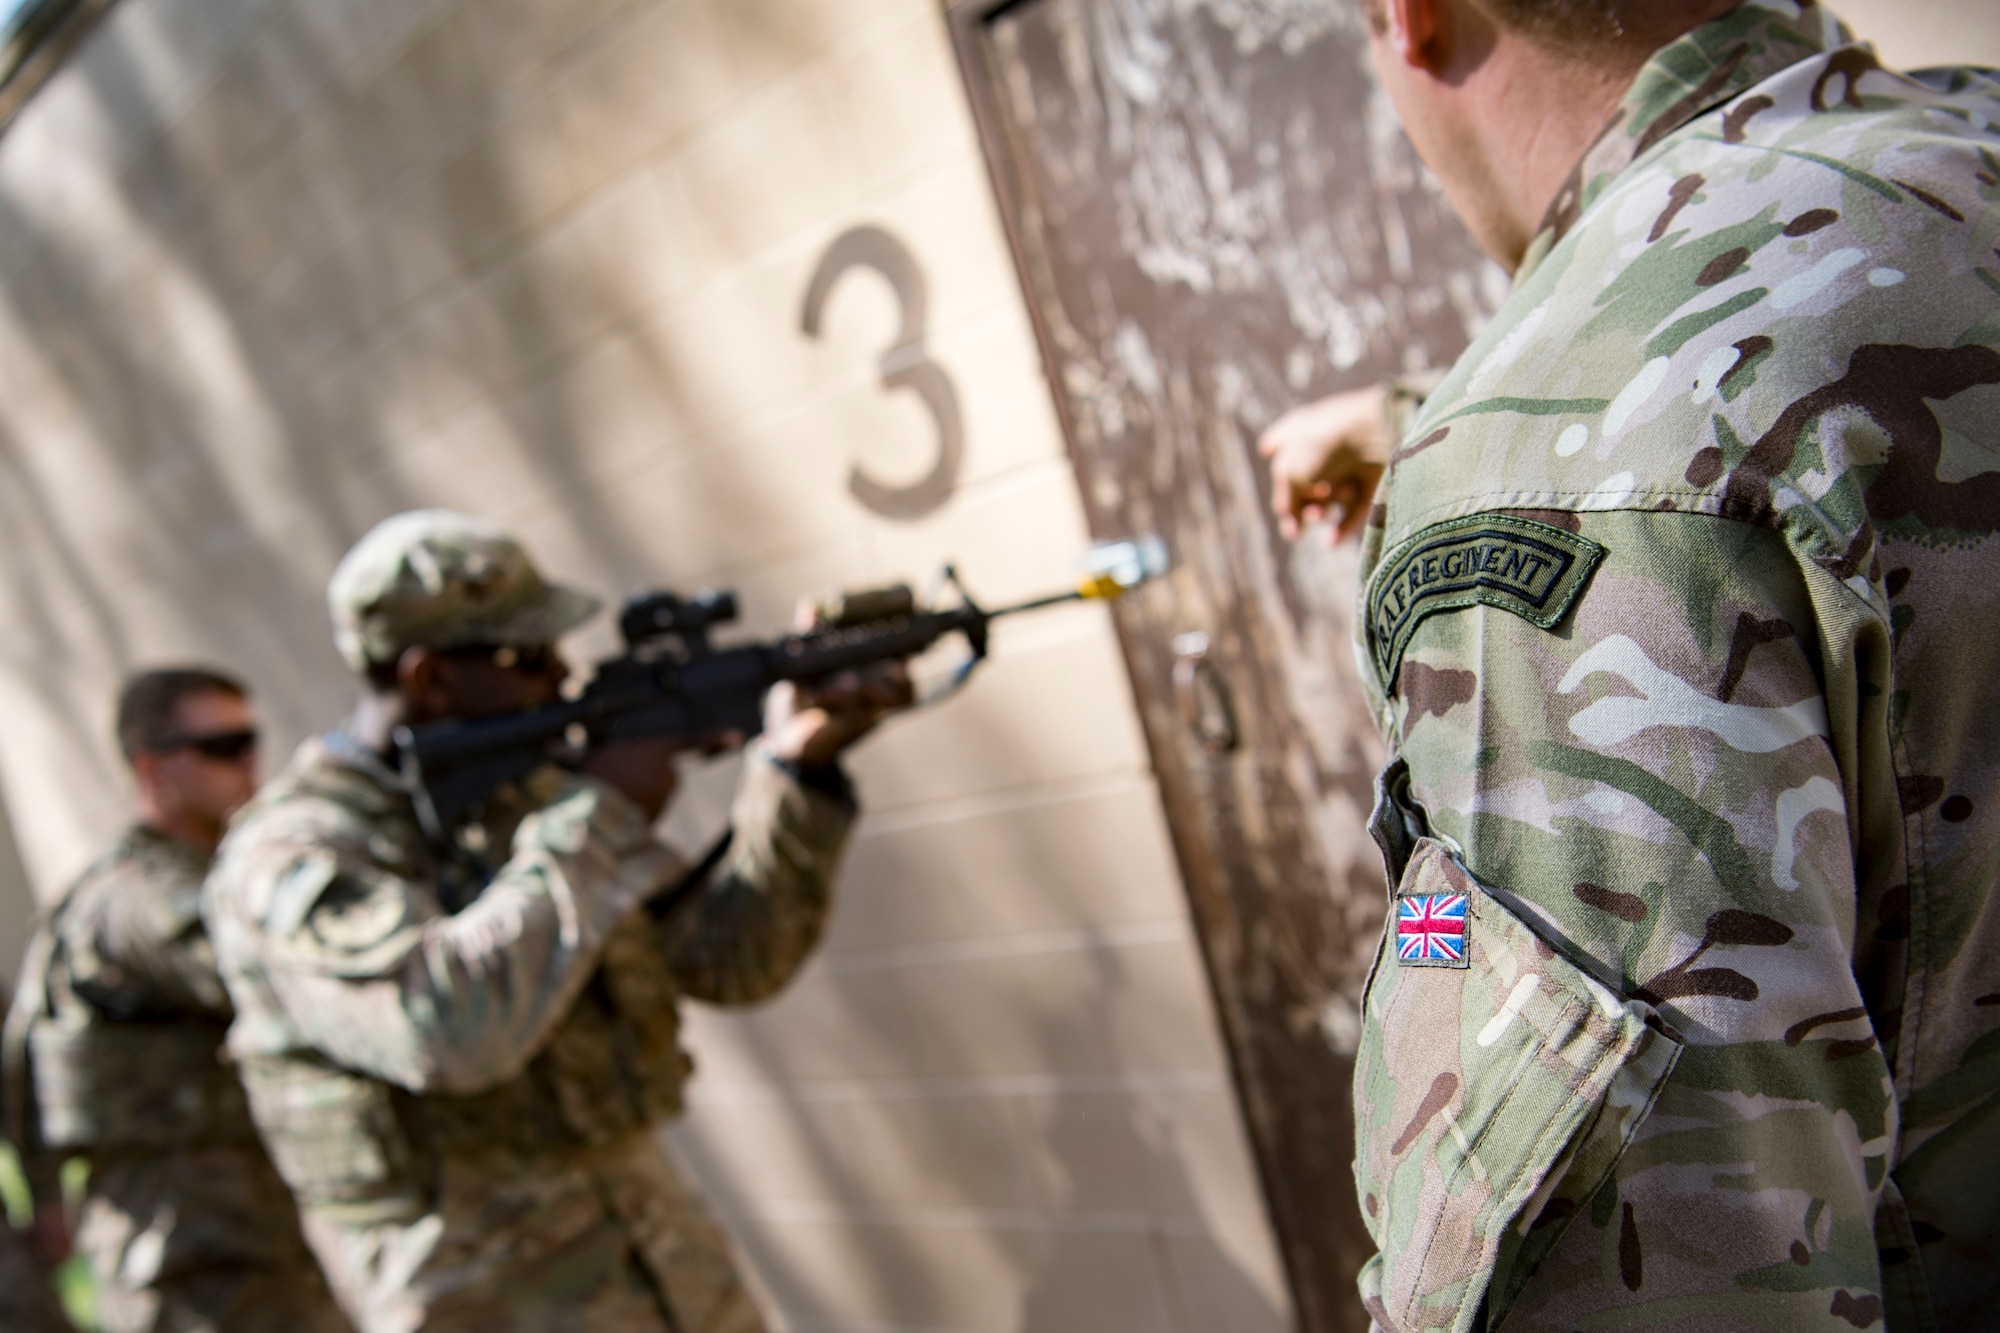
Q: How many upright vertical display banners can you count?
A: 0